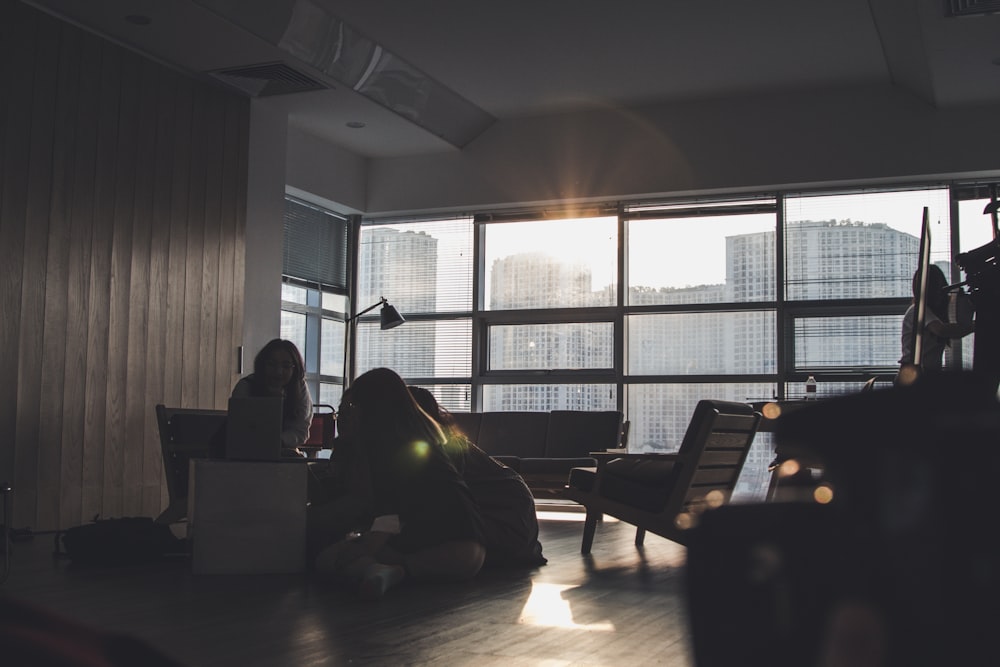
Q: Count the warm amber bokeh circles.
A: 6